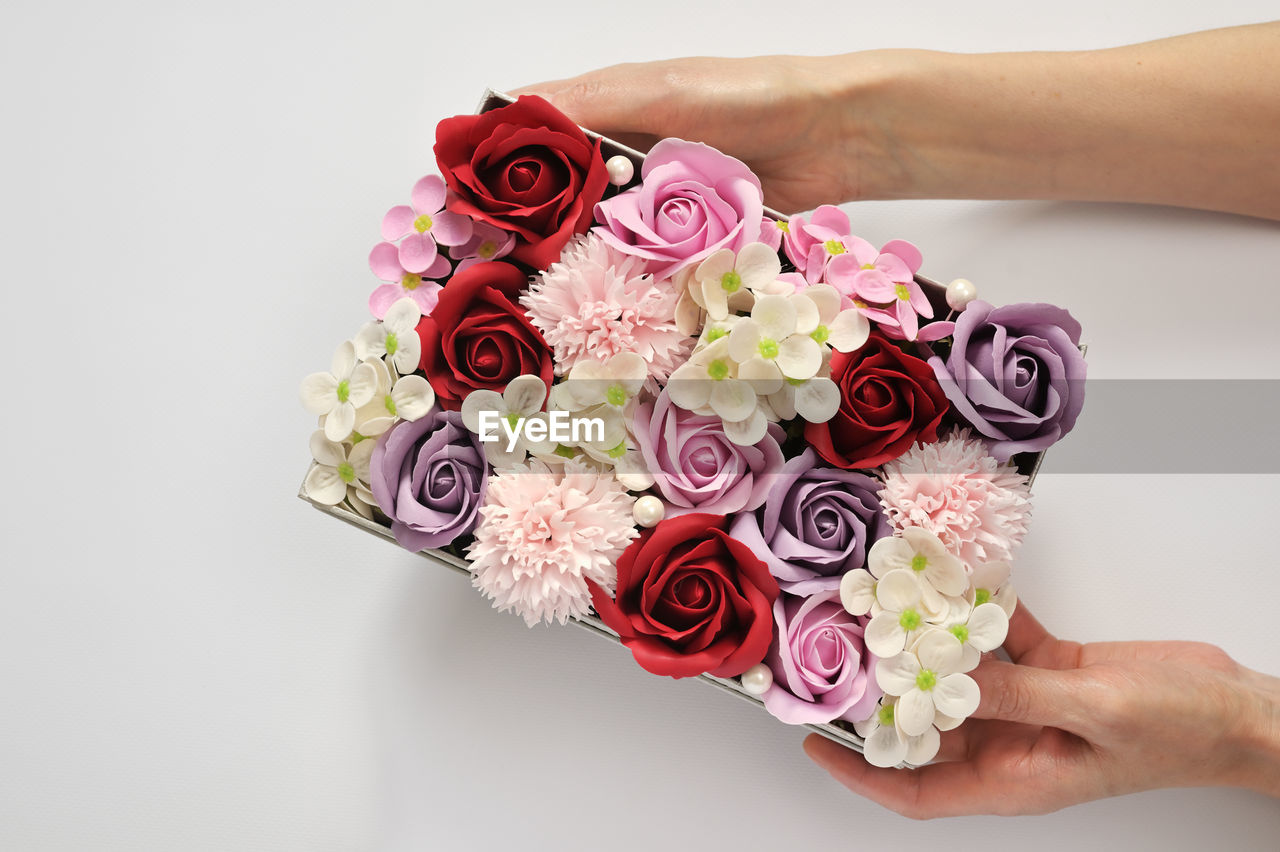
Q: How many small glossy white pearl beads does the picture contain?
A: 4